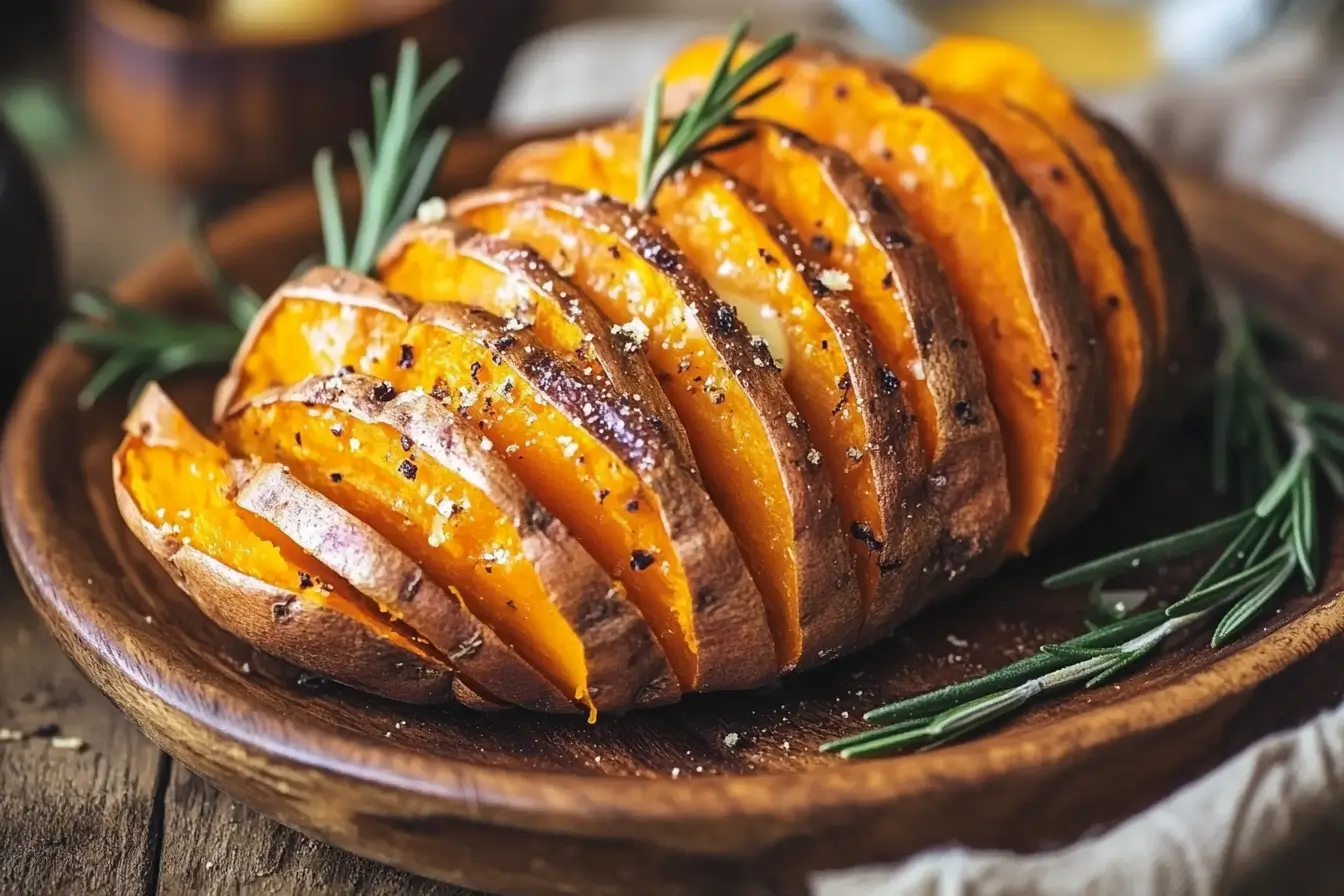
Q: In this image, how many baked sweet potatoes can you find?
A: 1